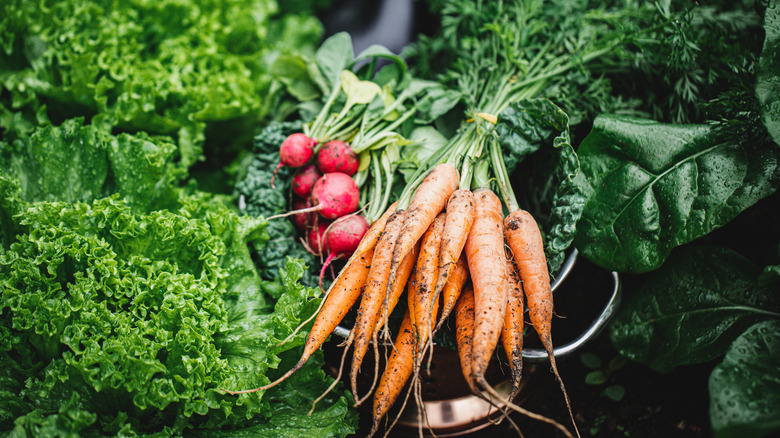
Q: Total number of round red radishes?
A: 7